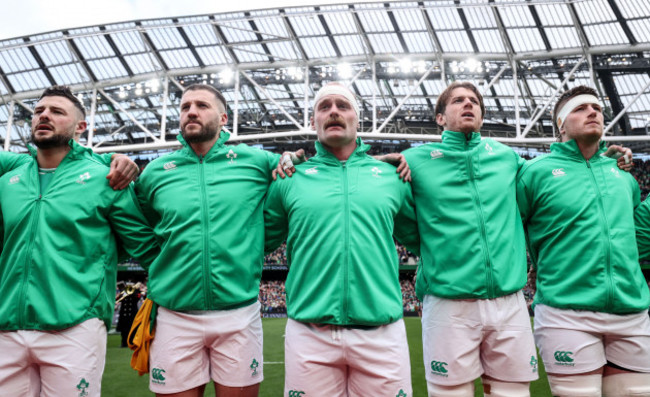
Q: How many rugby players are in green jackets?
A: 5